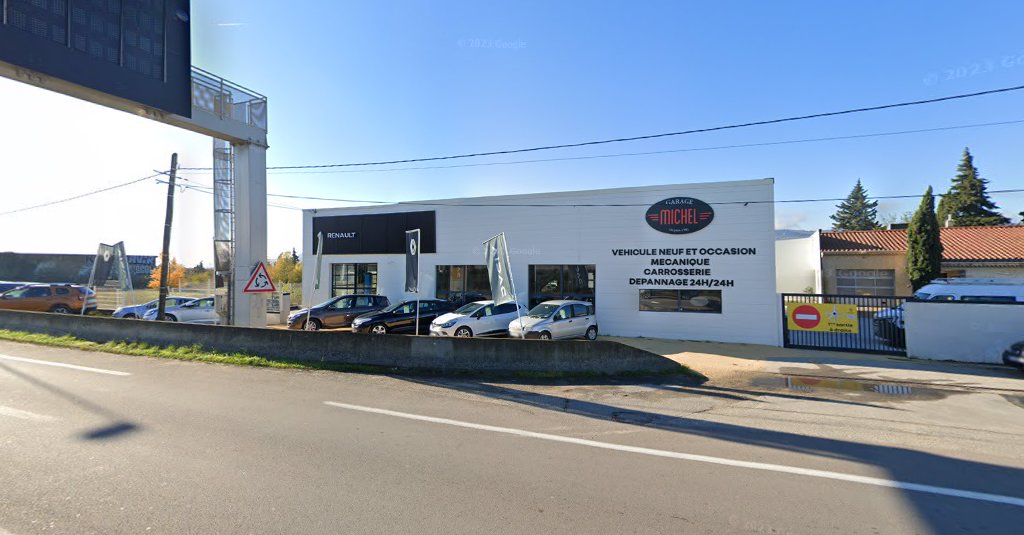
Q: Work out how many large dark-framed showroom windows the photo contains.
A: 3